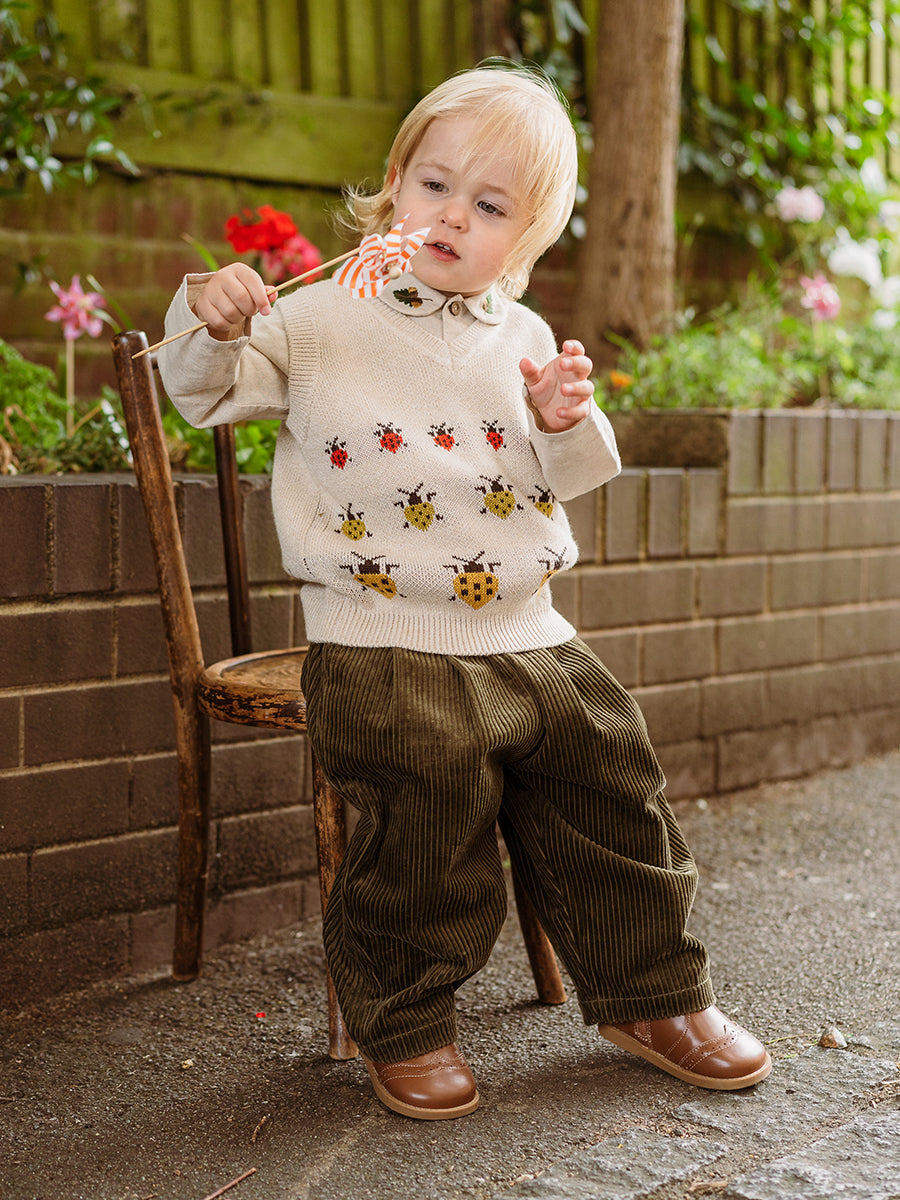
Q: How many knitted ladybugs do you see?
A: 11